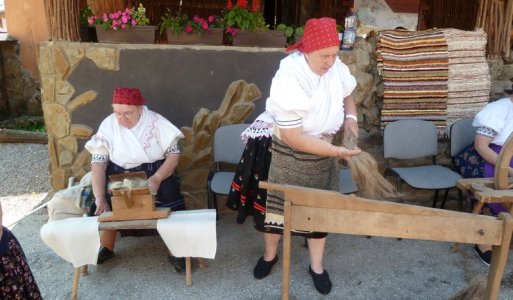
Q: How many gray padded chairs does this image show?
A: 4